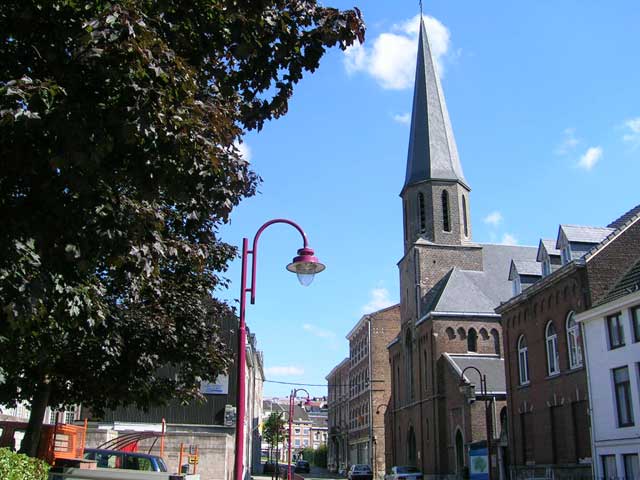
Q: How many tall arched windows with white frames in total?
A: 3